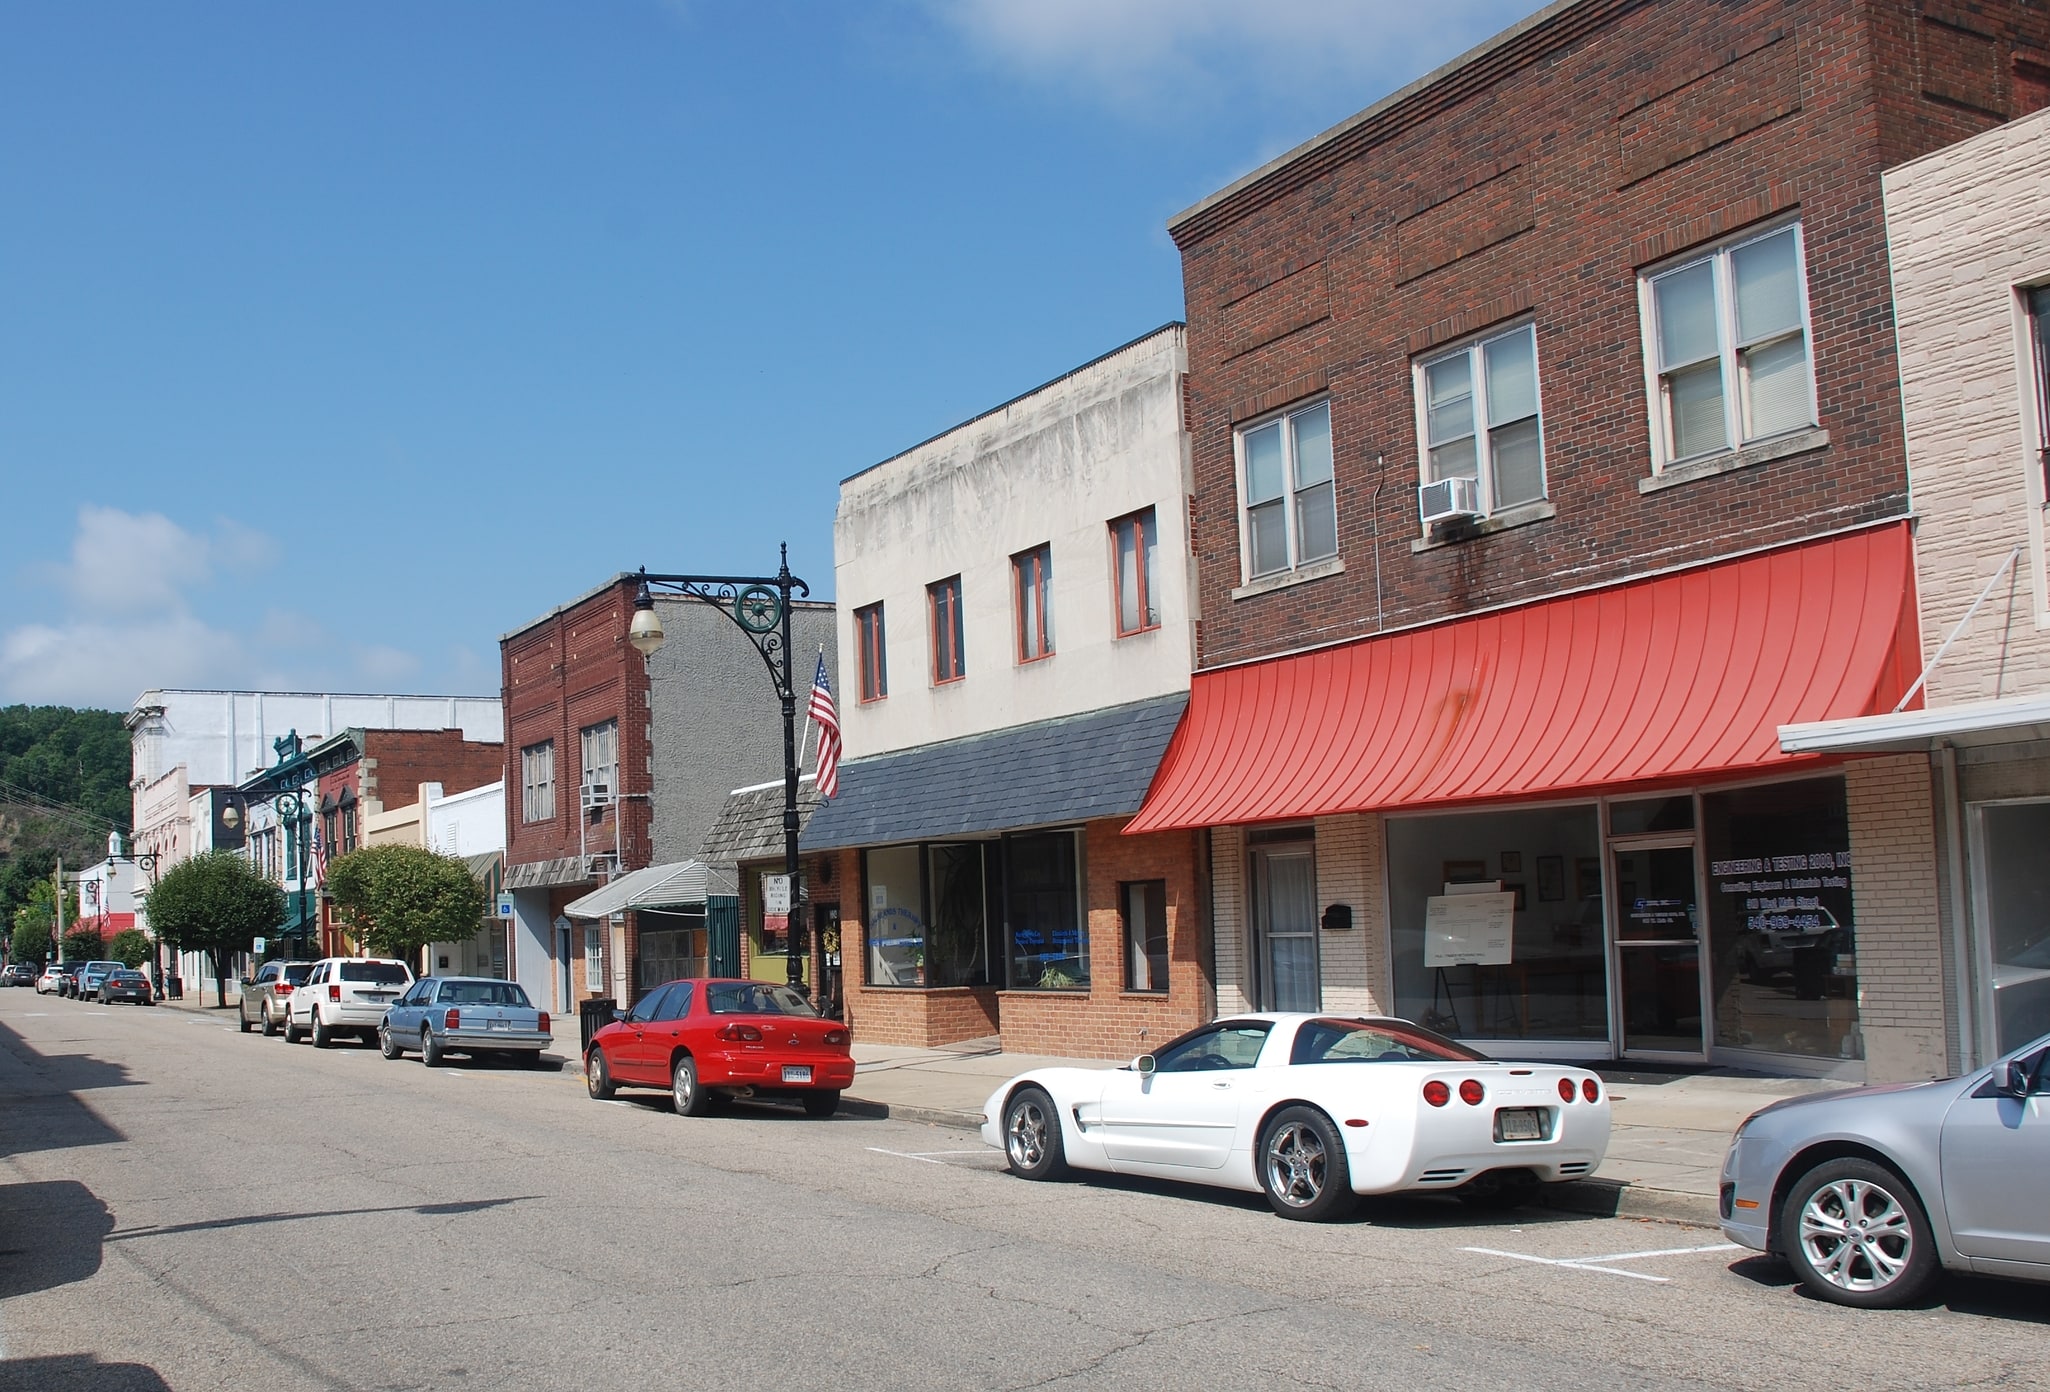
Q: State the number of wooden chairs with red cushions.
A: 0